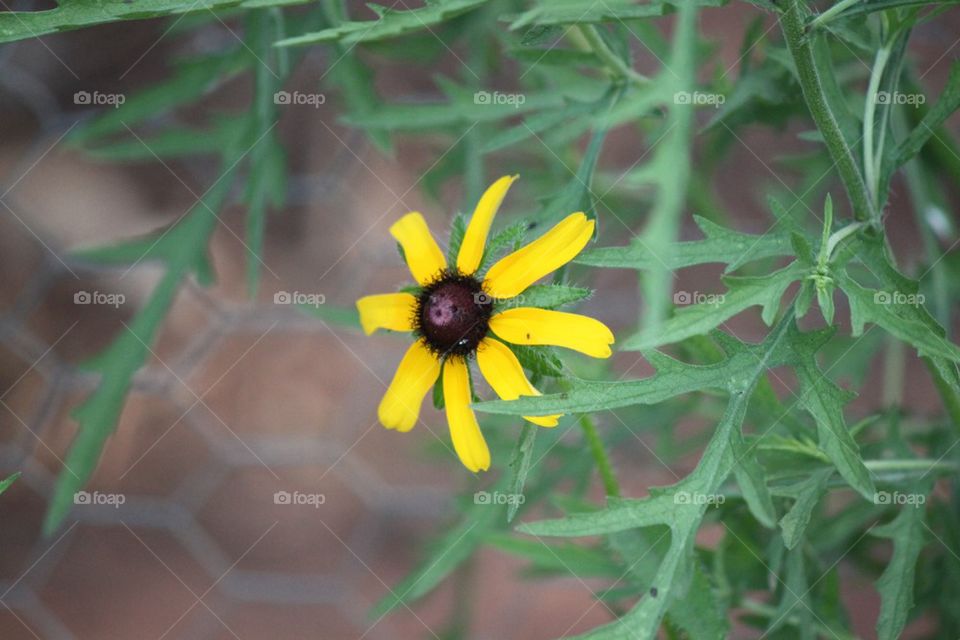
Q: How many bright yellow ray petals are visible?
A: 8